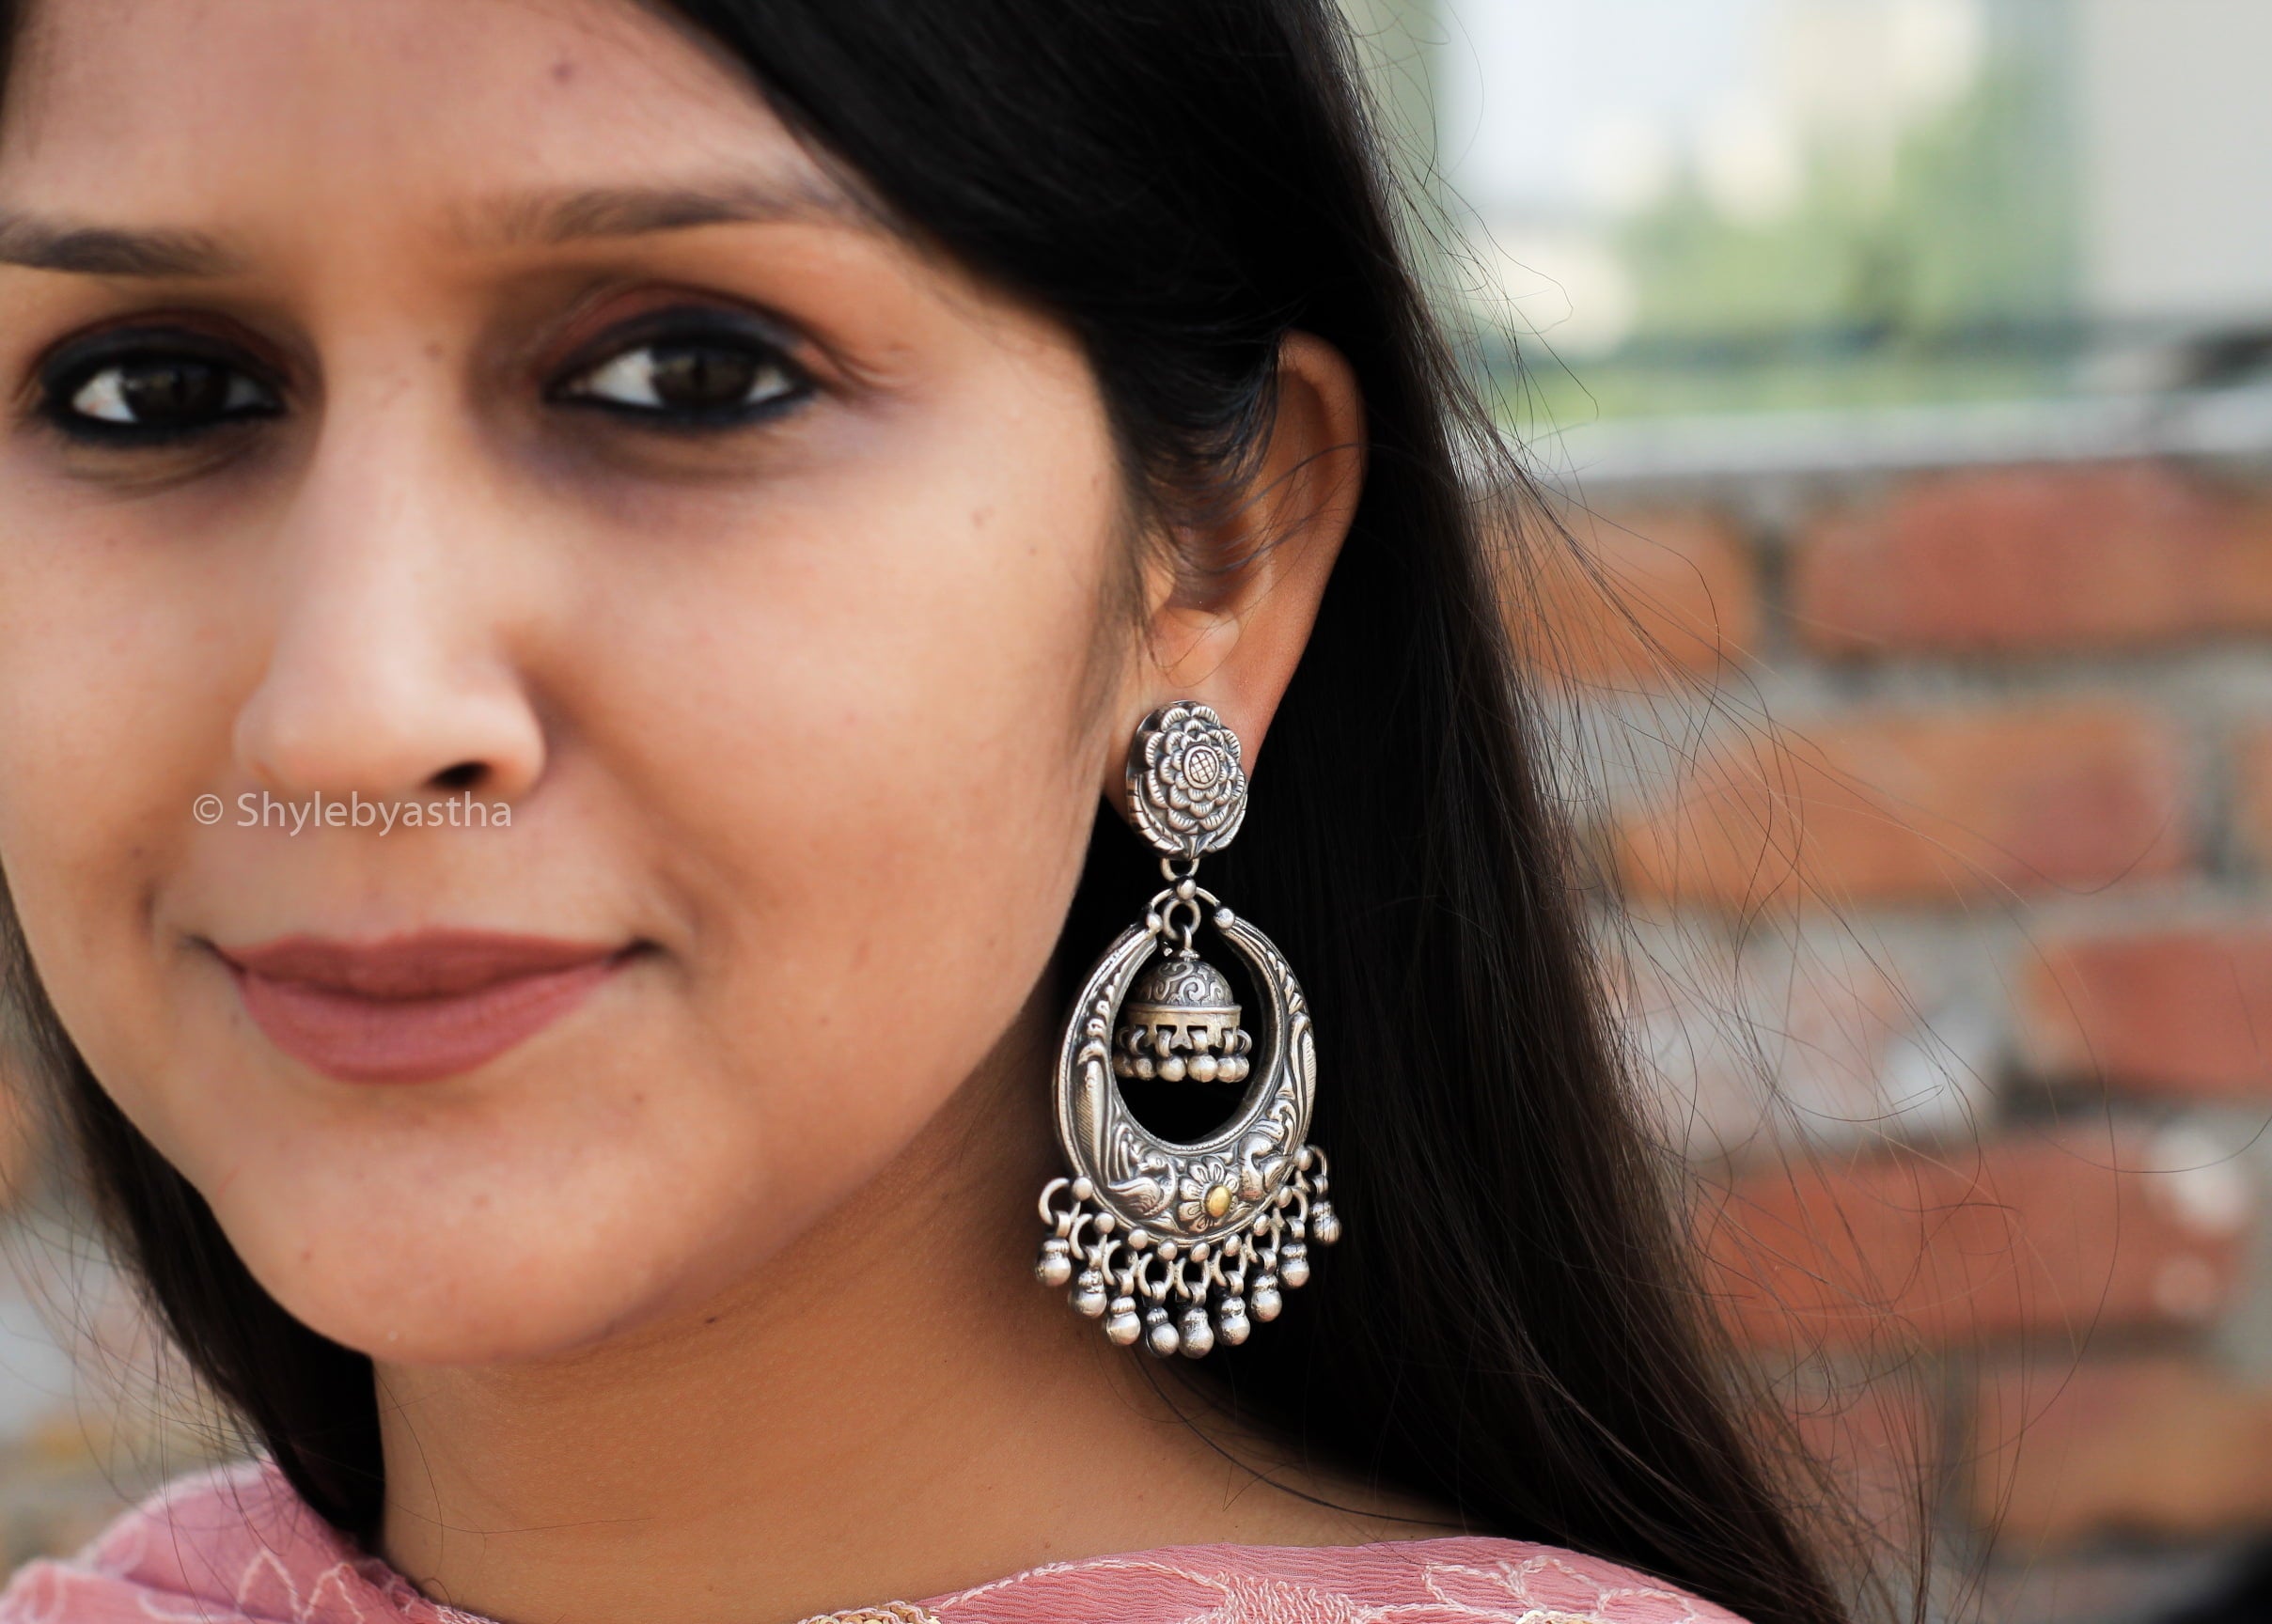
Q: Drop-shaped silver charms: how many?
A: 9